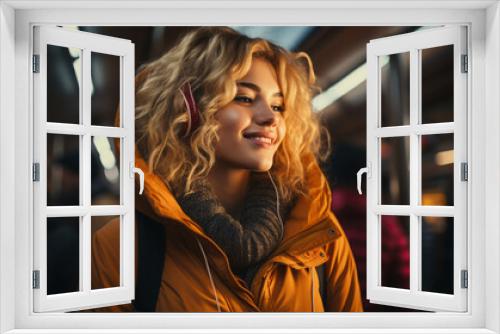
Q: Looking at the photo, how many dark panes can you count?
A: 12